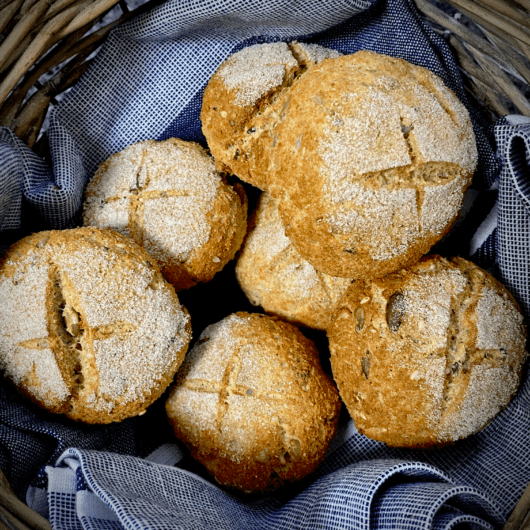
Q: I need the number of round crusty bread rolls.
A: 7